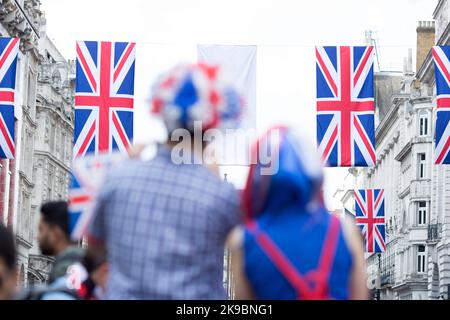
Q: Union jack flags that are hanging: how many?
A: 5